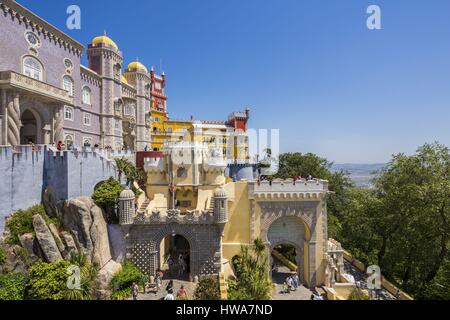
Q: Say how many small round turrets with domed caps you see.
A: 2